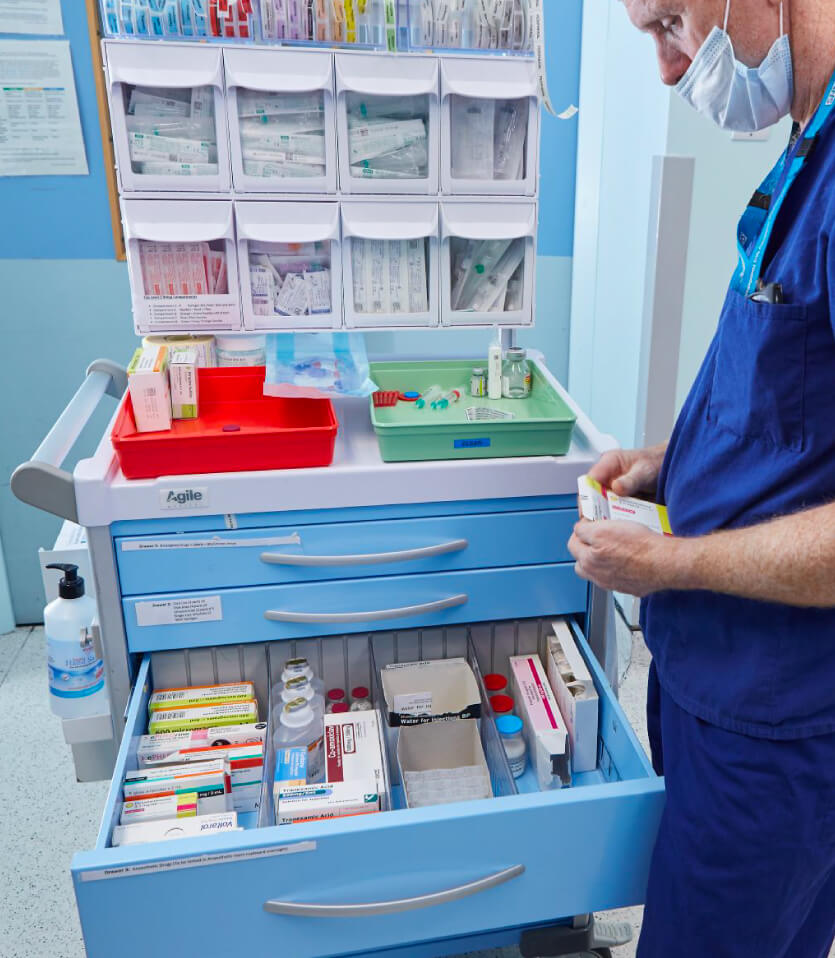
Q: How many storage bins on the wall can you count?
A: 8